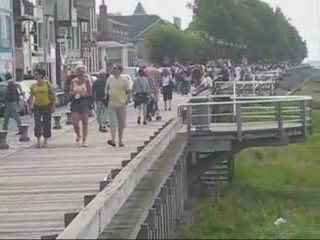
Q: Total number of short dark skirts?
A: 1